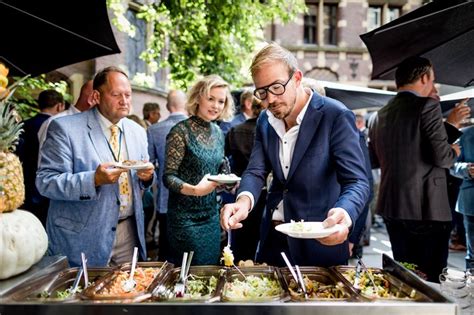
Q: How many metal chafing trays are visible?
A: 6